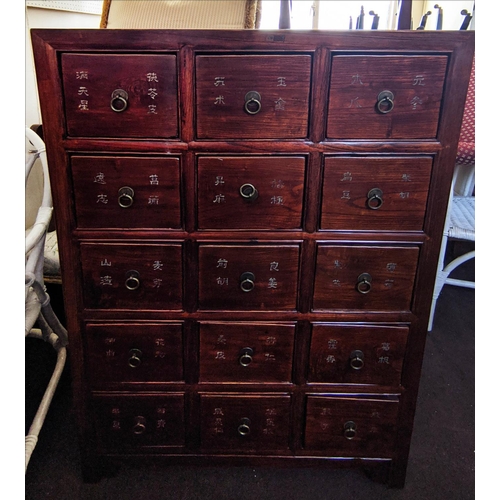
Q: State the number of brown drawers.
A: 15